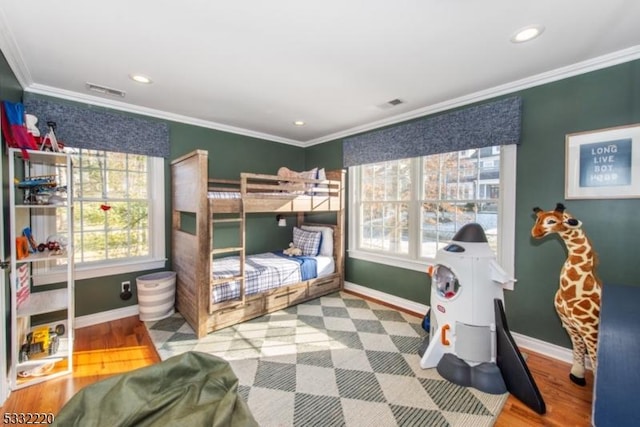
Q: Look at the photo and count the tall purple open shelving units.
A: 0